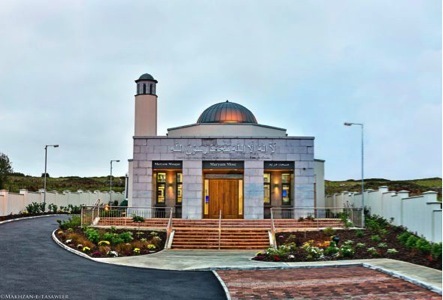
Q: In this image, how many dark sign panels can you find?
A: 3